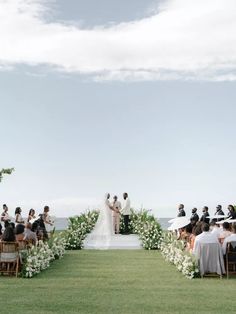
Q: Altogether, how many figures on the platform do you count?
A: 3